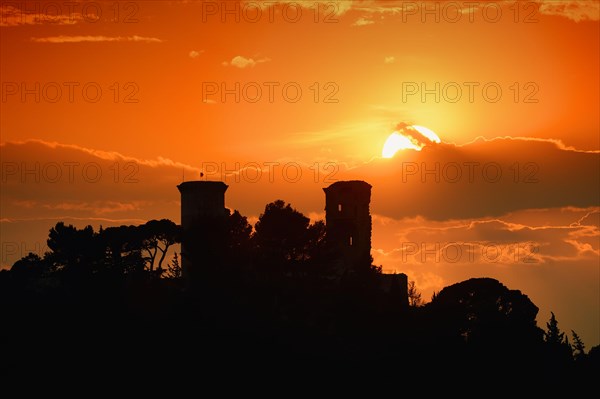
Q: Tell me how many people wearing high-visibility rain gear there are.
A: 0